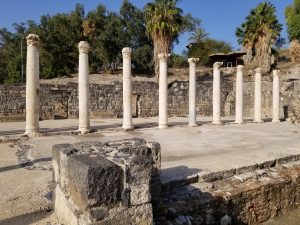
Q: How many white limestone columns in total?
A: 9